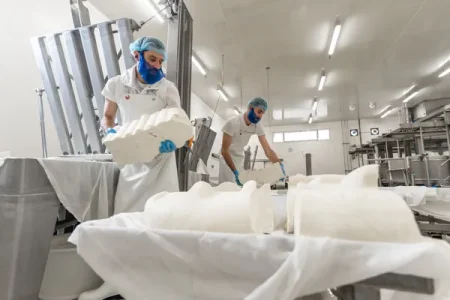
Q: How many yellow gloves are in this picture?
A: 0